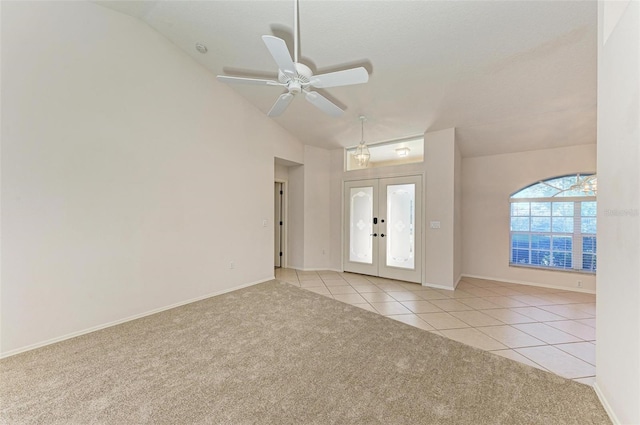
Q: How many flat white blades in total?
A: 5